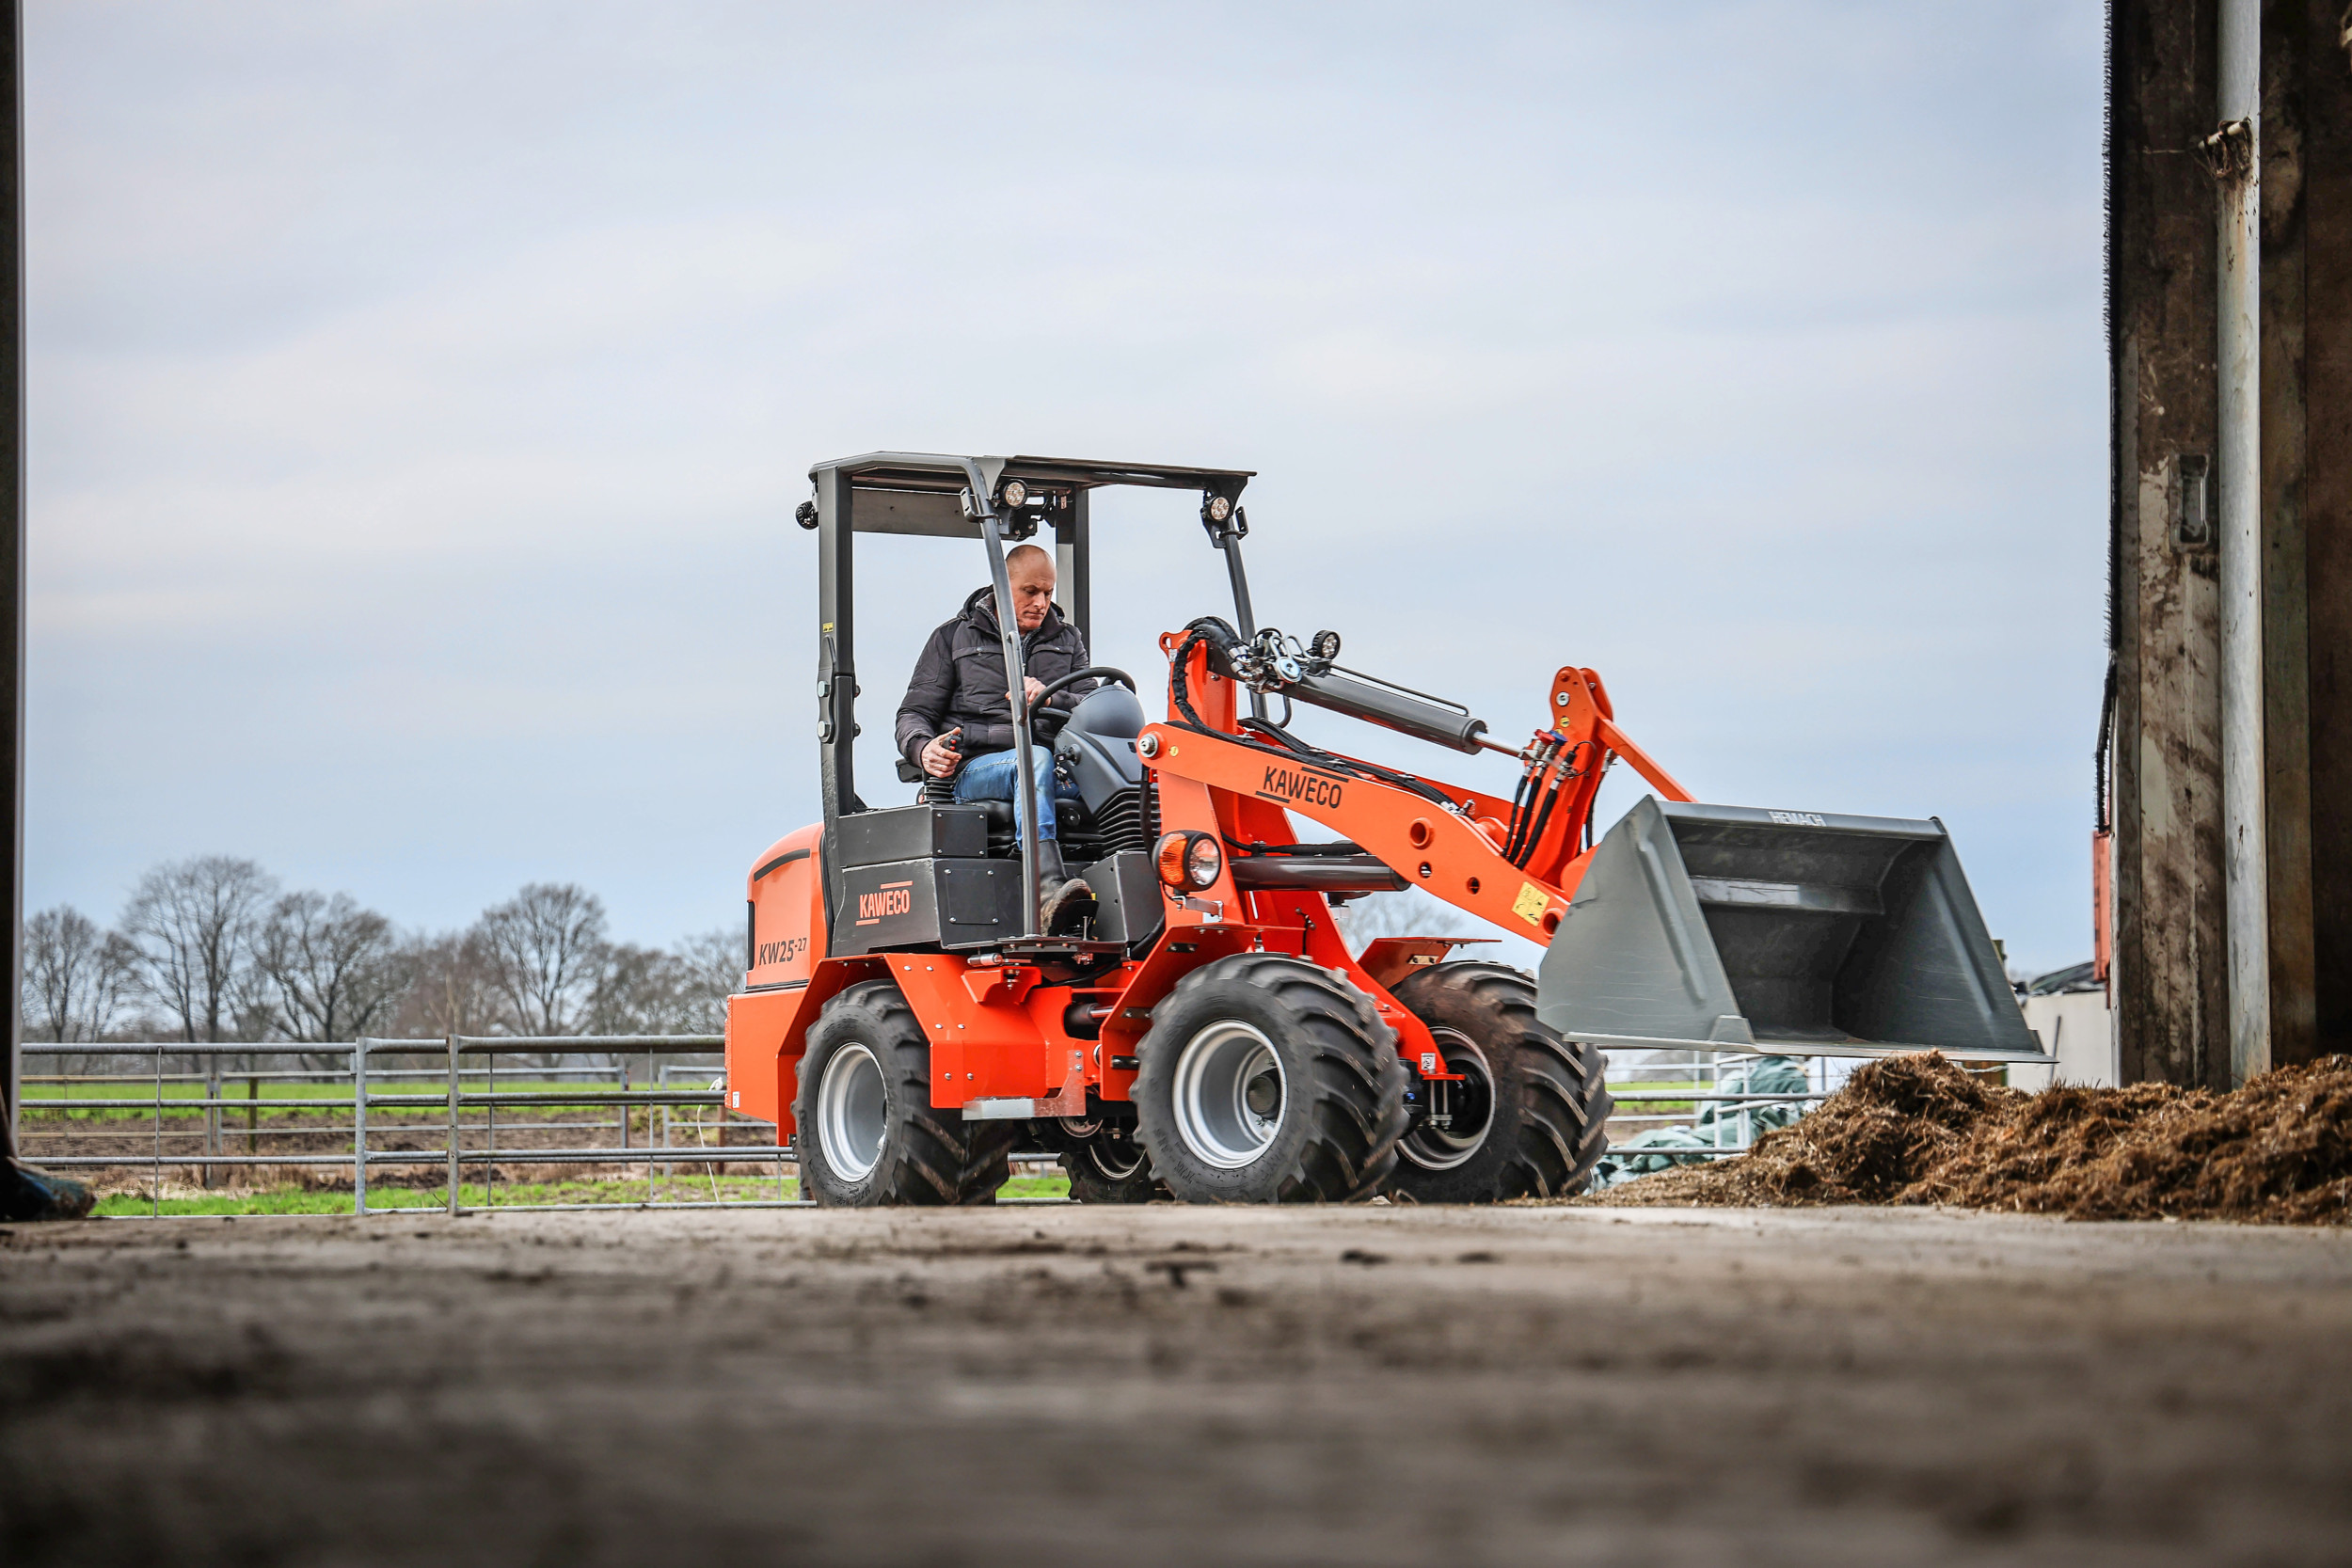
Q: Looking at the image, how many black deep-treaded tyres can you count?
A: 4